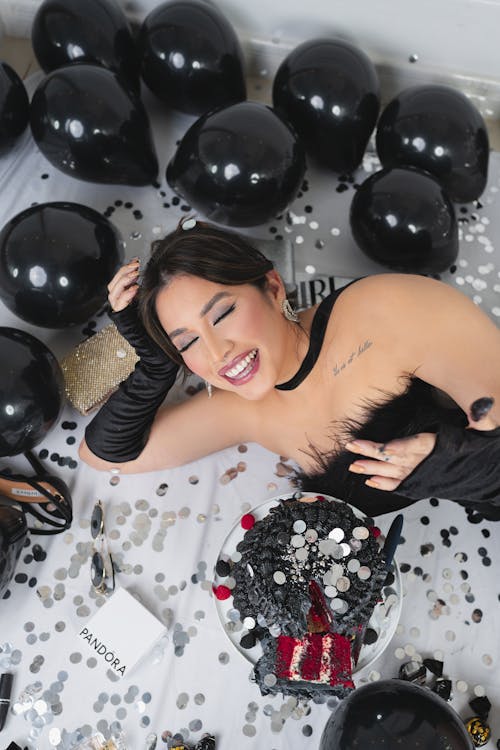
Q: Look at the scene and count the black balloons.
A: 11